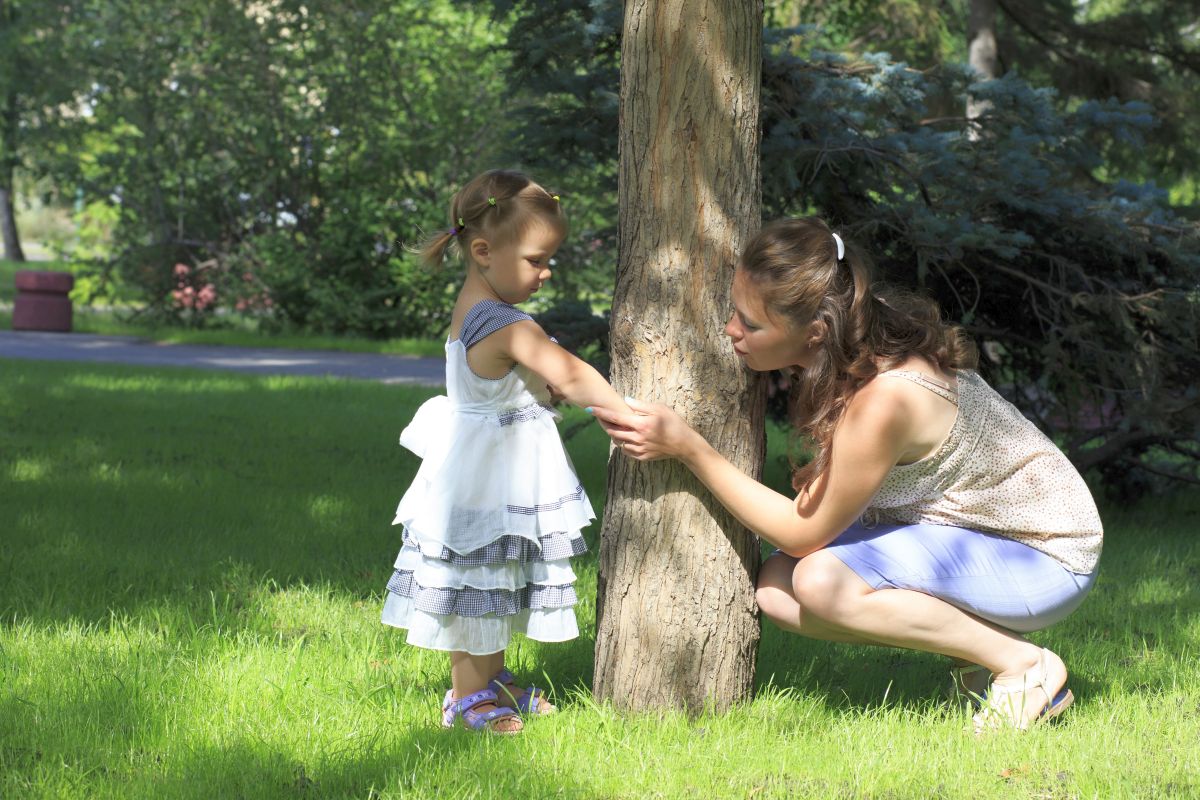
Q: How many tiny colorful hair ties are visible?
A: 4